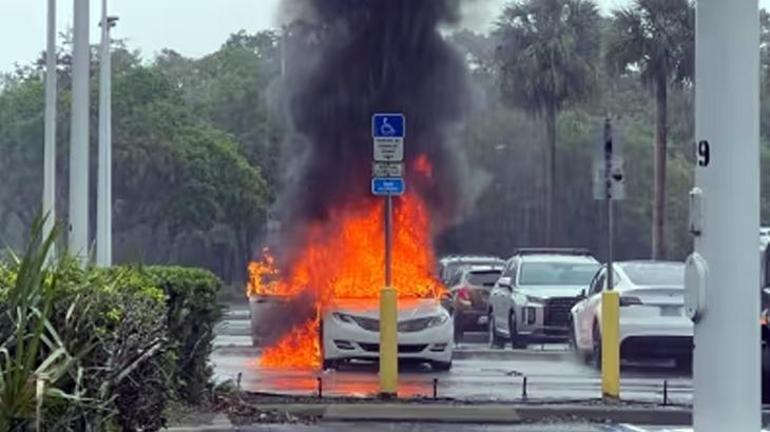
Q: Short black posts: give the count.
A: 5